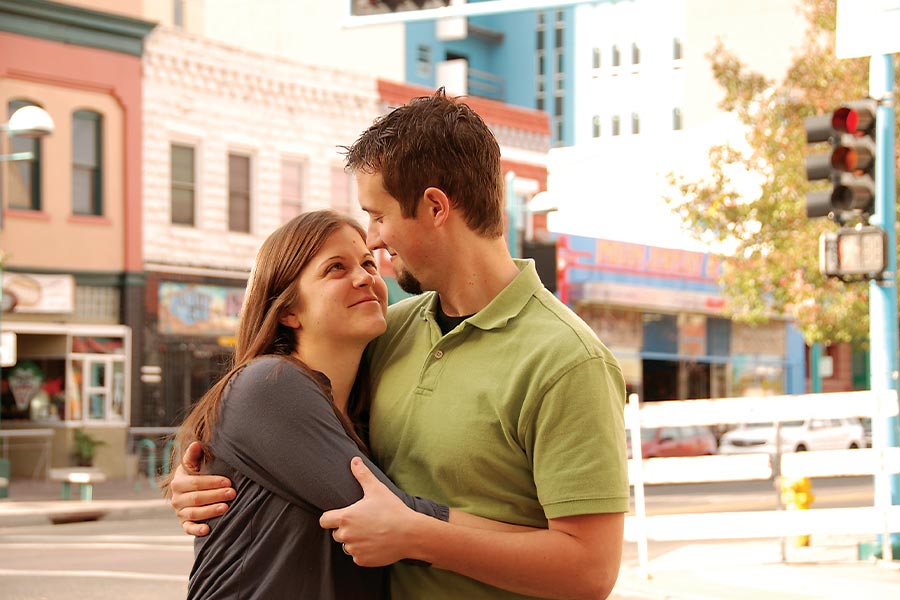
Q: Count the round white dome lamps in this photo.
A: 2